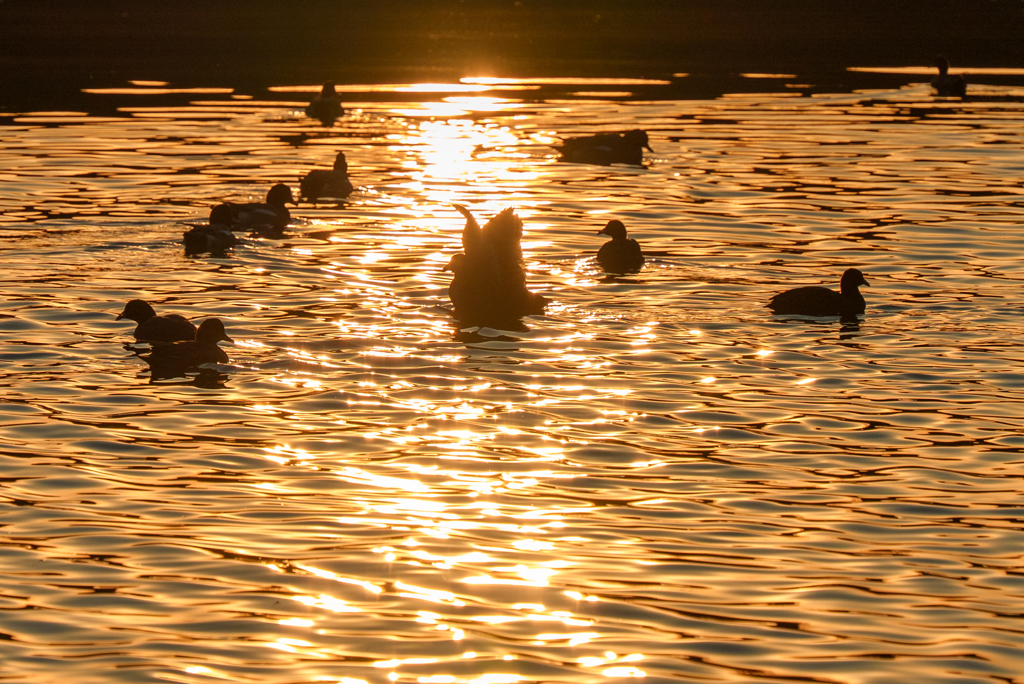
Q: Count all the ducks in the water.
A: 11